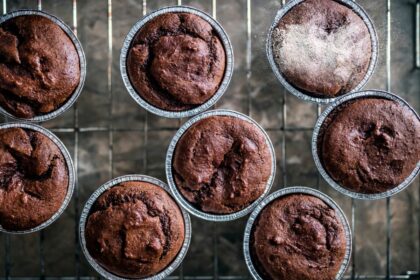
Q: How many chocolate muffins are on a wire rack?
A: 8